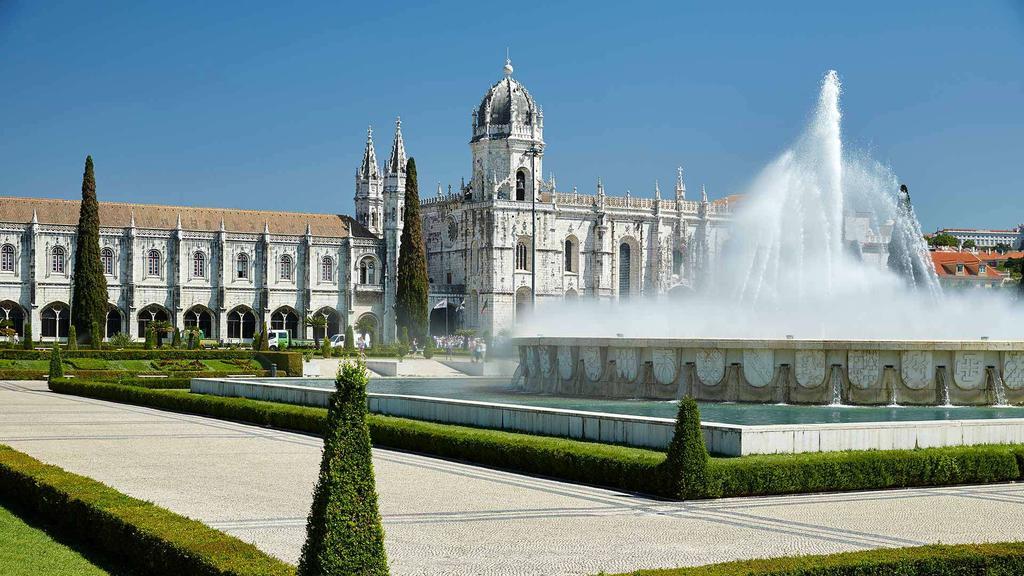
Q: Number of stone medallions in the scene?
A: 13